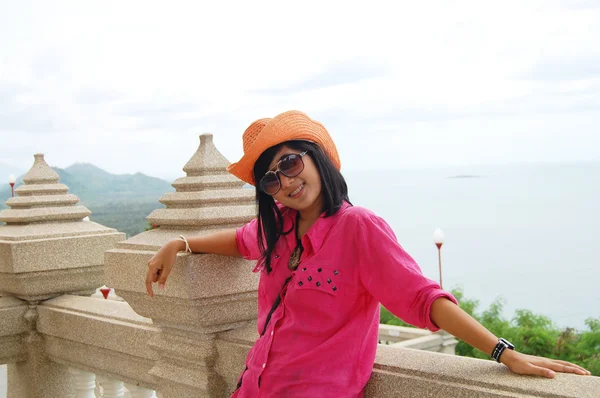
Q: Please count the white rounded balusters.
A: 3